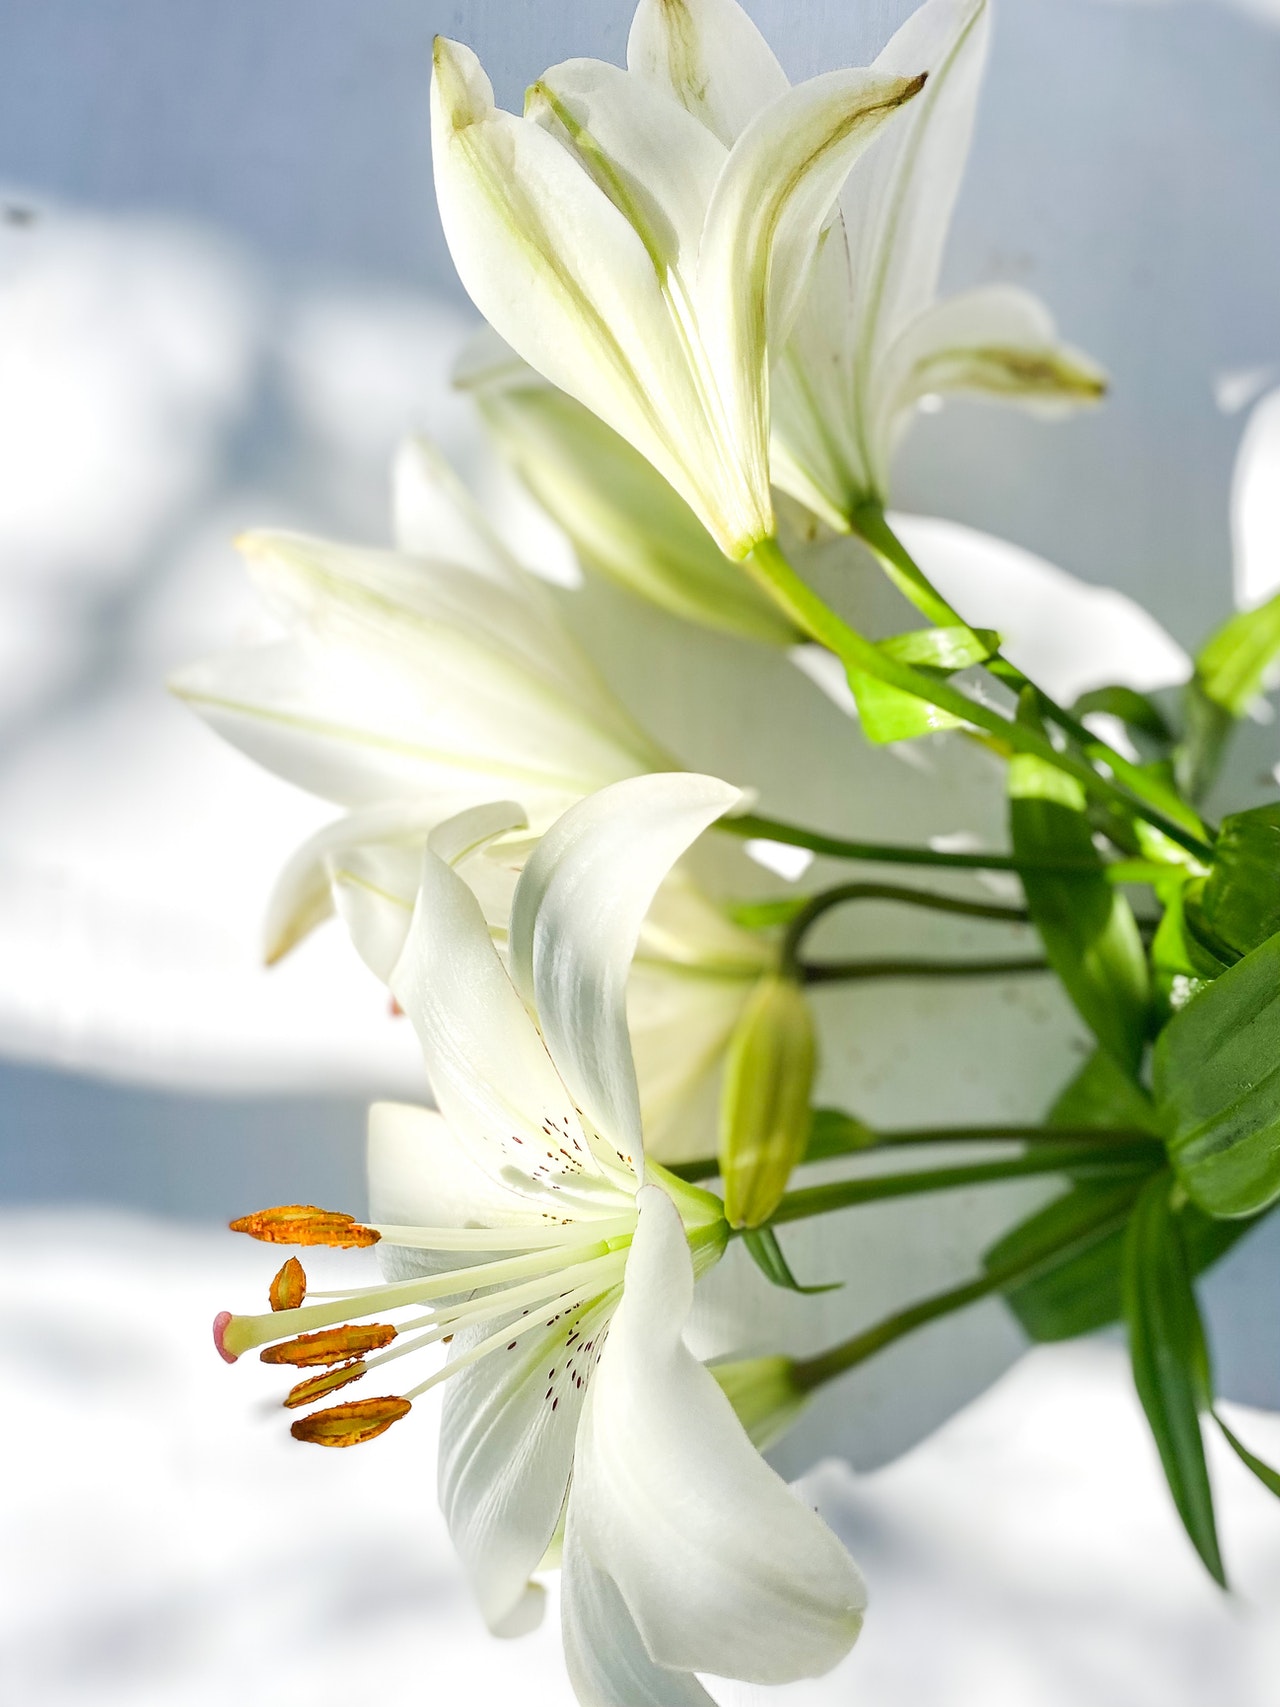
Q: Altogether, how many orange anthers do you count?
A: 5